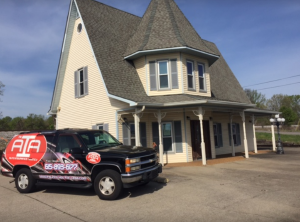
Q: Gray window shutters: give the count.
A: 13